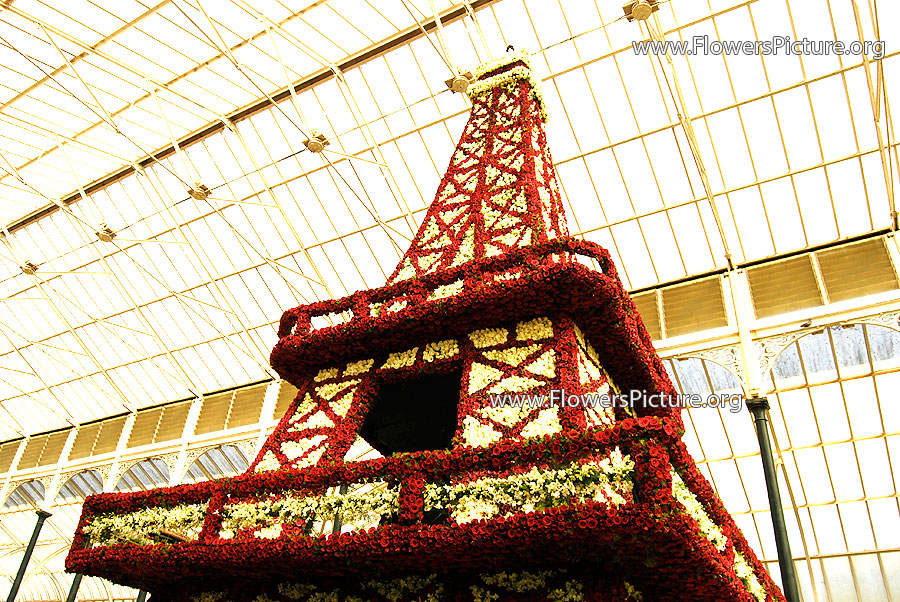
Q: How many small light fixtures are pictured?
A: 6